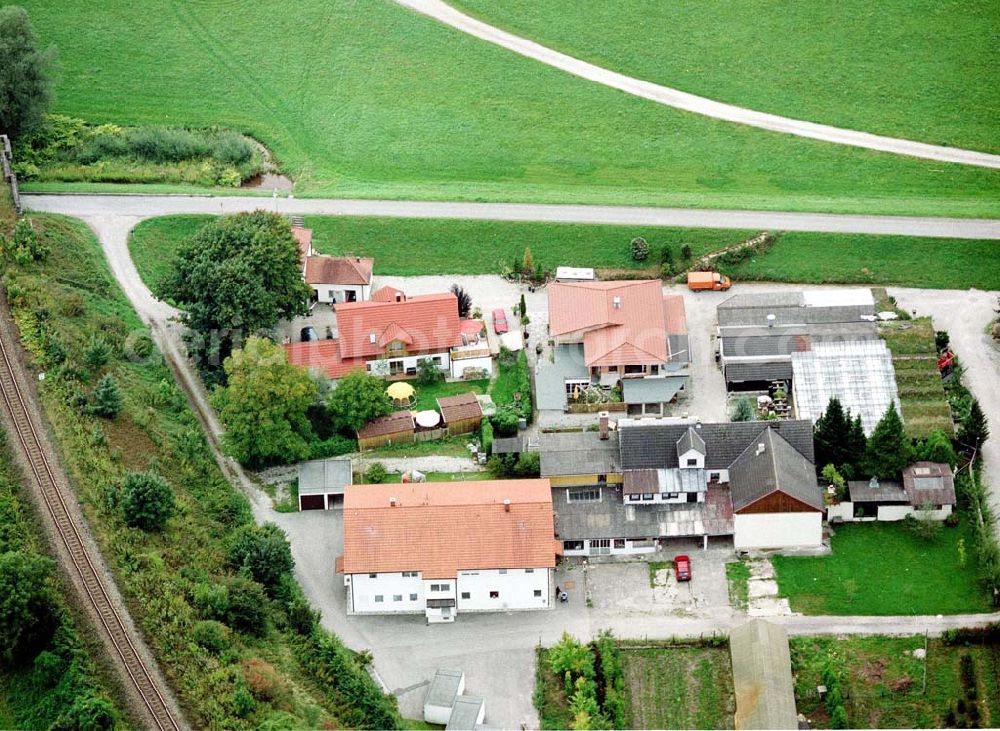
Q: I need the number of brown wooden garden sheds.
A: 2